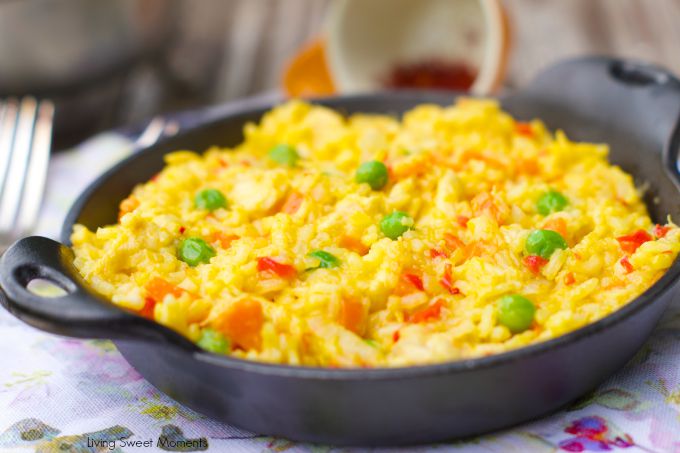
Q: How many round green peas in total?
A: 9